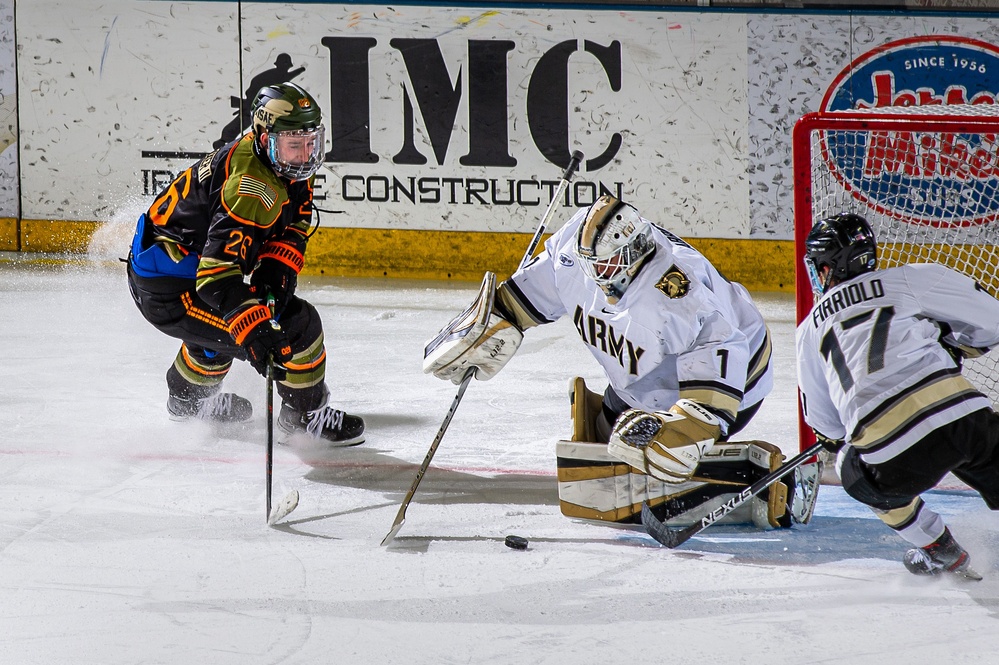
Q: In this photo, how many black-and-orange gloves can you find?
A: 2